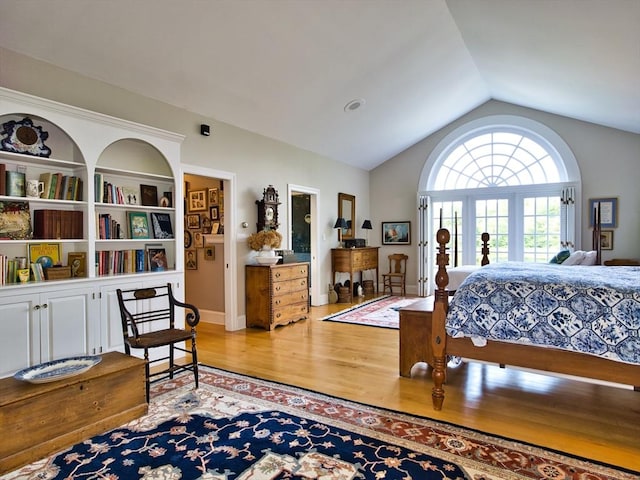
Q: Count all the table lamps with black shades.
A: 2